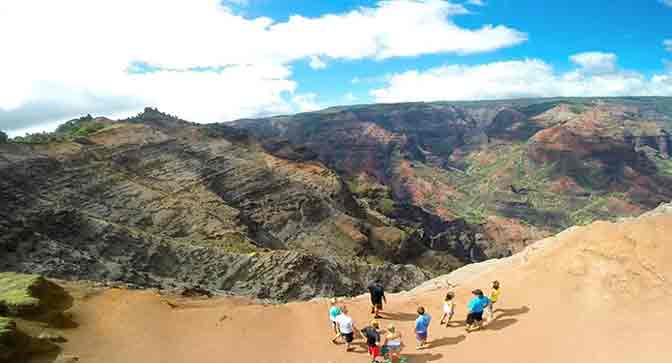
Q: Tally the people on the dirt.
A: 9